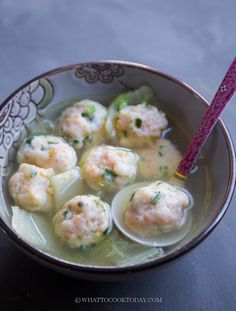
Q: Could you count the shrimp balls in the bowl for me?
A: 8